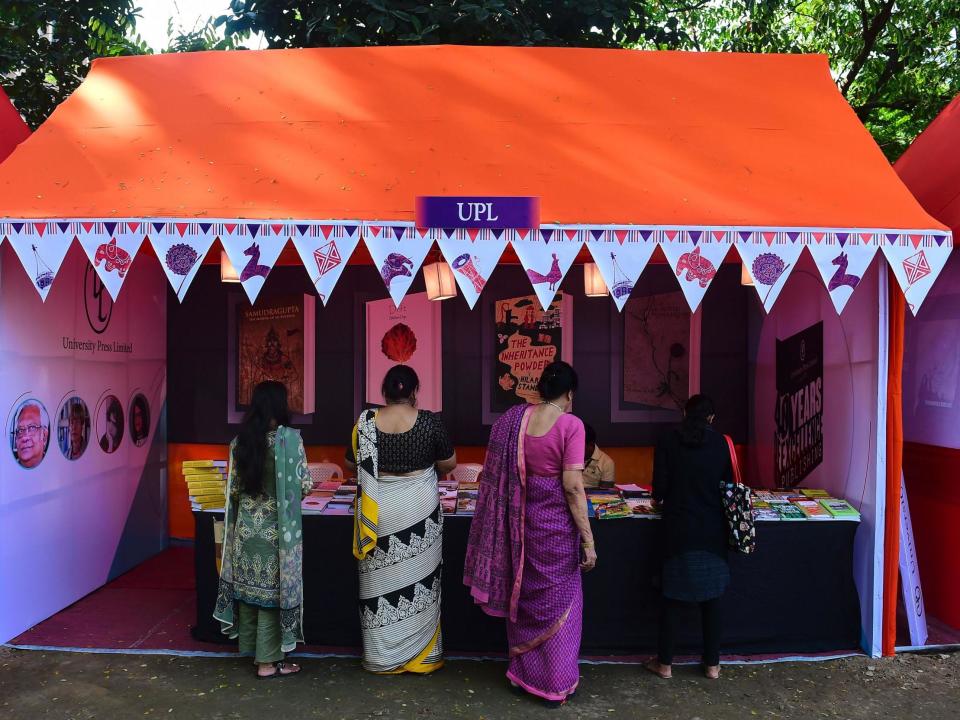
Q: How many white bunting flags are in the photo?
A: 13